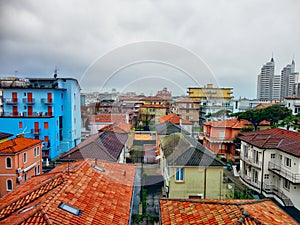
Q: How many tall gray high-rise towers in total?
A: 2